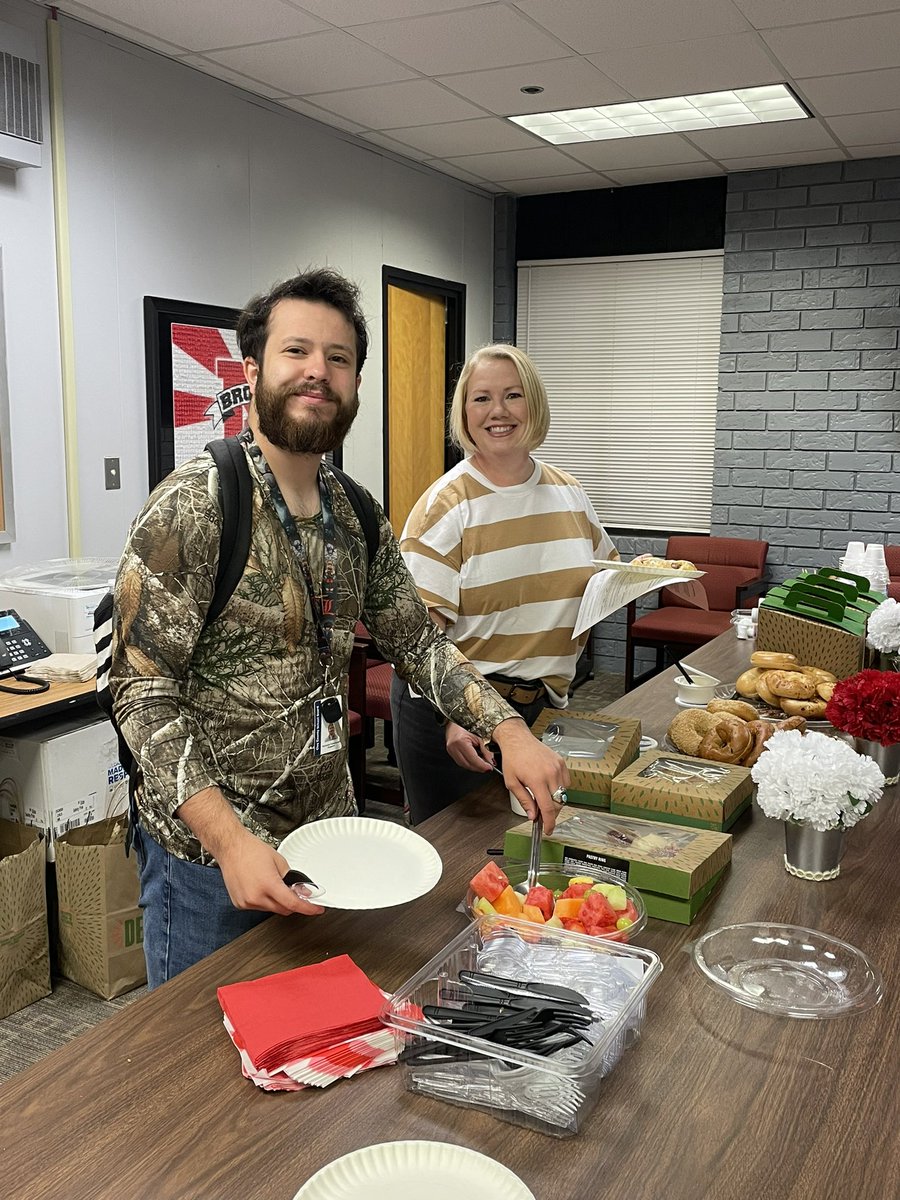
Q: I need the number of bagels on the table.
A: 13